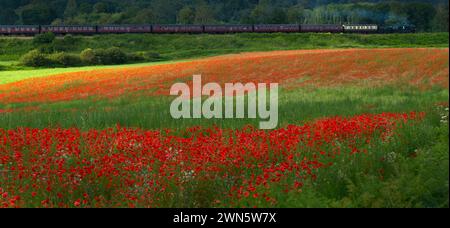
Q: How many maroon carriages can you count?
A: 7